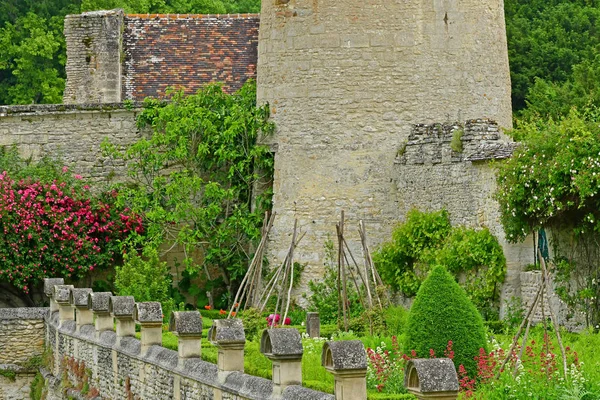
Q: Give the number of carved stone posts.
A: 11